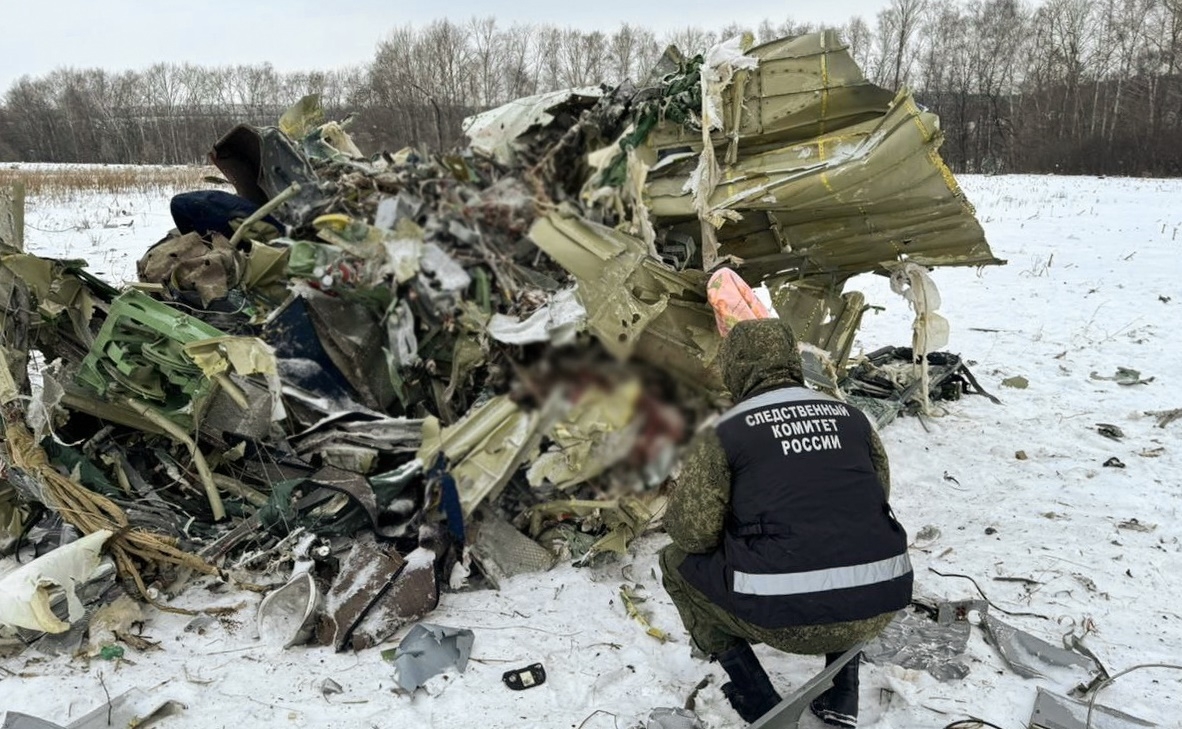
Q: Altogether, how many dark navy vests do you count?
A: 1